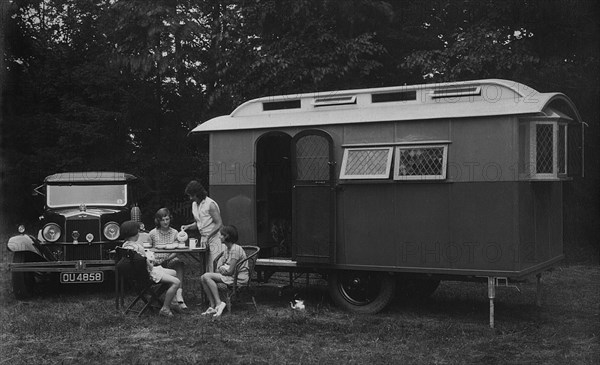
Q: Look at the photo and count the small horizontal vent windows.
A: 4